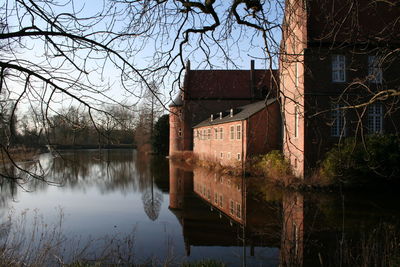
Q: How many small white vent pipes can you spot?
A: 3